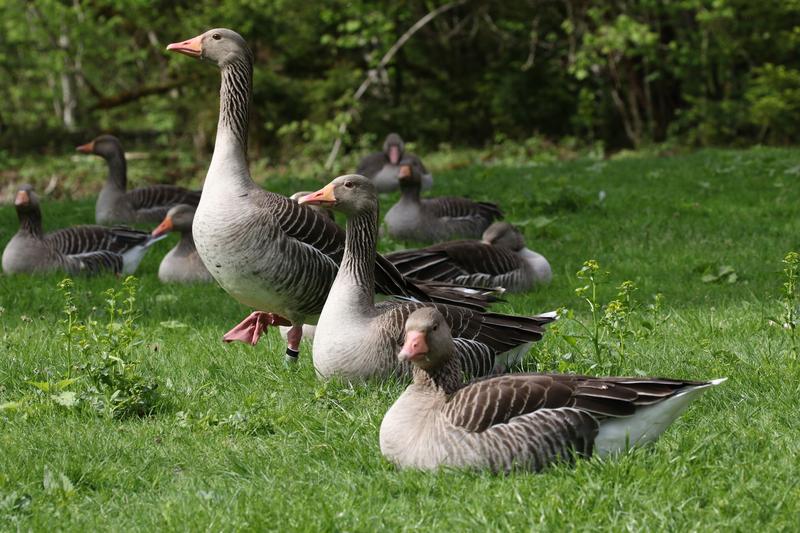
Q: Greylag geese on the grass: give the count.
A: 10